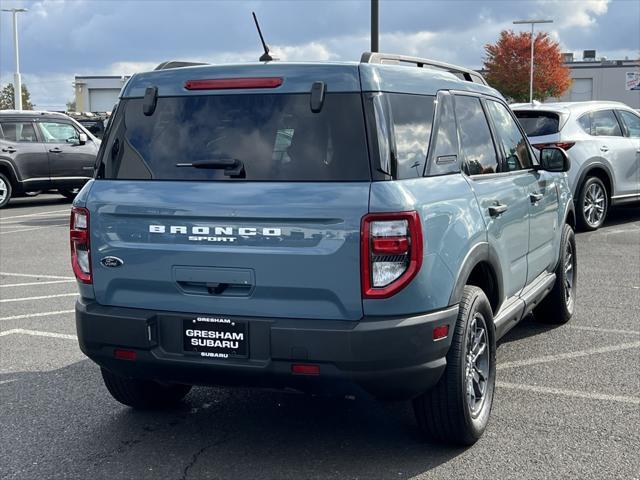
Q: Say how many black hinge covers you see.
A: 2